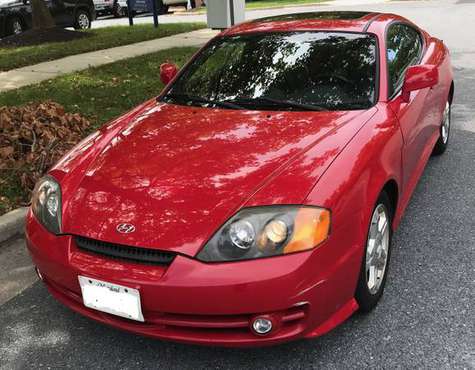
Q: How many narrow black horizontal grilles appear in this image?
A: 1